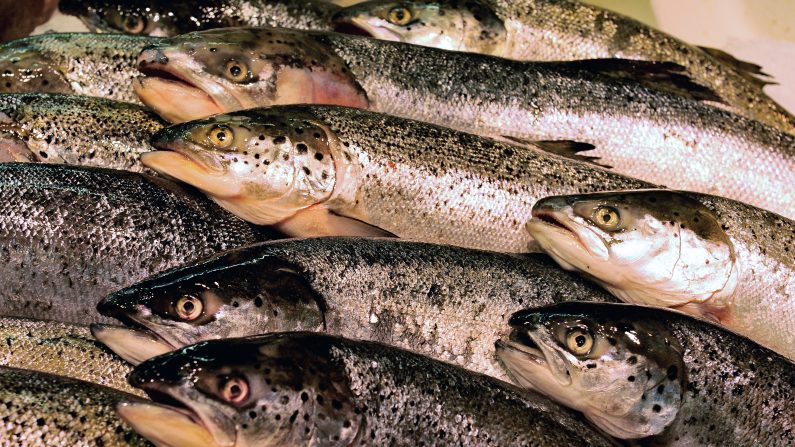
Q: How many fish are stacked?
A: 13